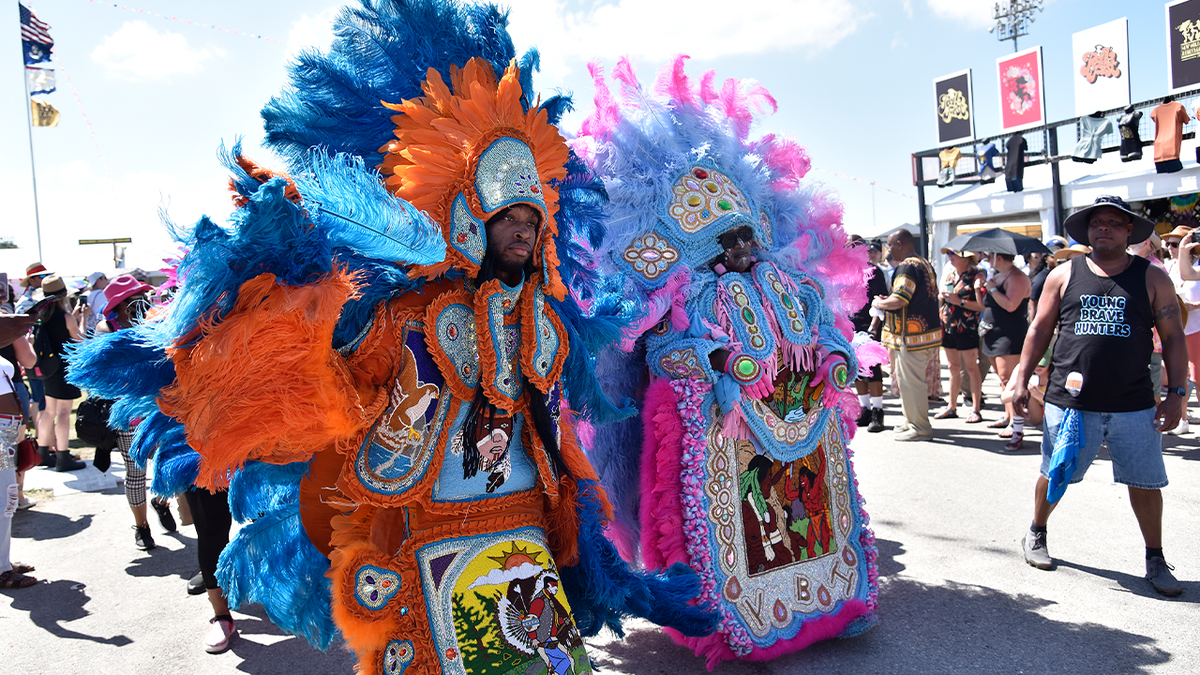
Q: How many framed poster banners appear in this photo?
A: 4